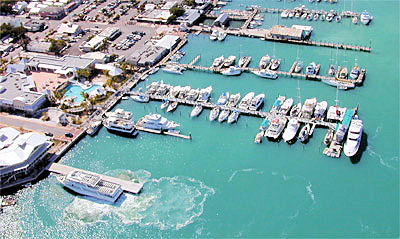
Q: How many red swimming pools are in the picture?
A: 0